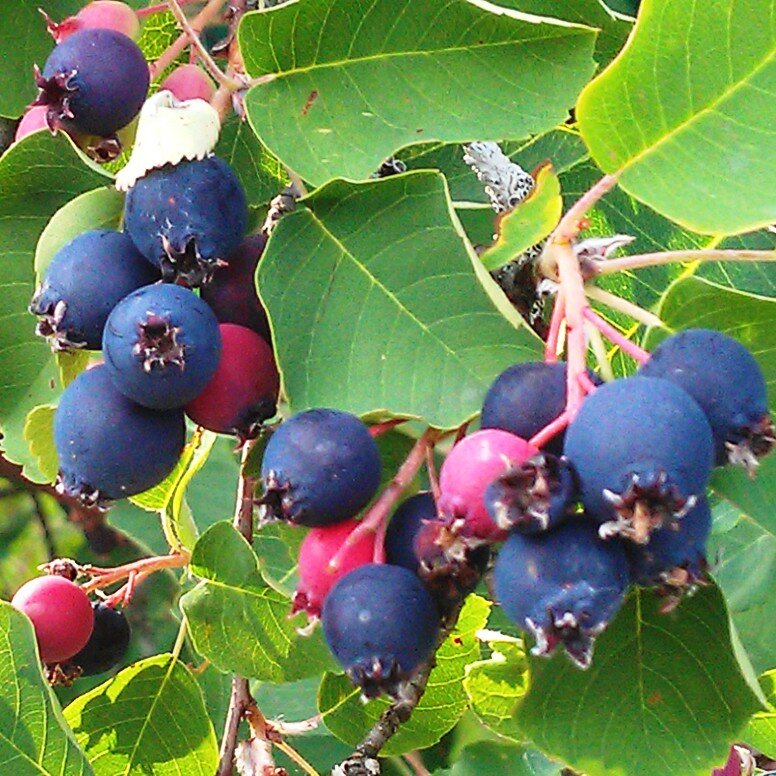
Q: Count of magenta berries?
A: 7